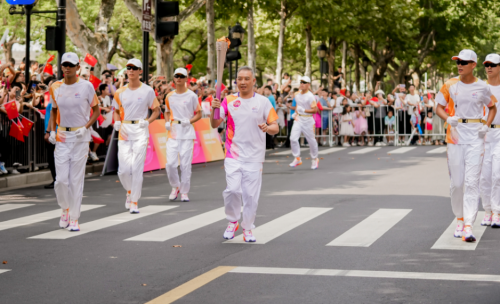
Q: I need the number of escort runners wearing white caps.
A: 6